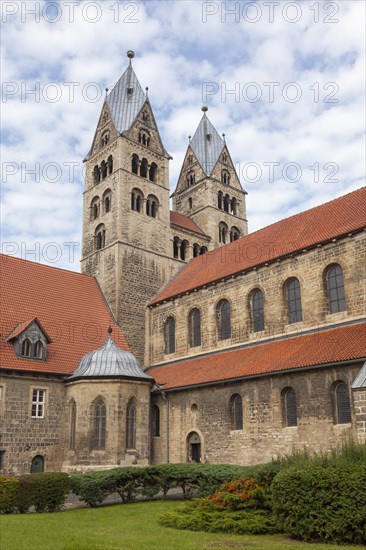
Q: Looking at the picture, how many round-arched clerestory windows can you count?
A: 6